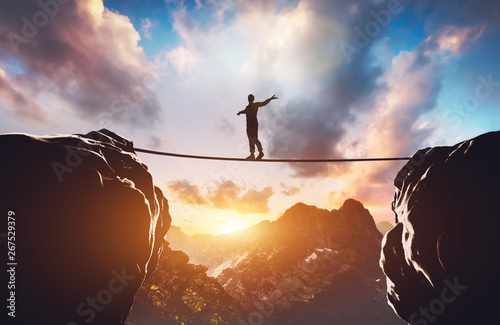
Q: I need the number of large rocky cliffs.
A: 2